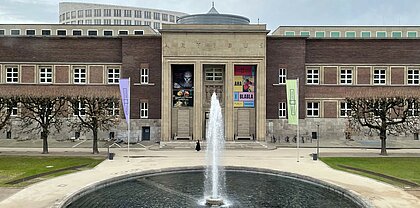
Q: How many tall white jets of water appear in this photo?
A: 1